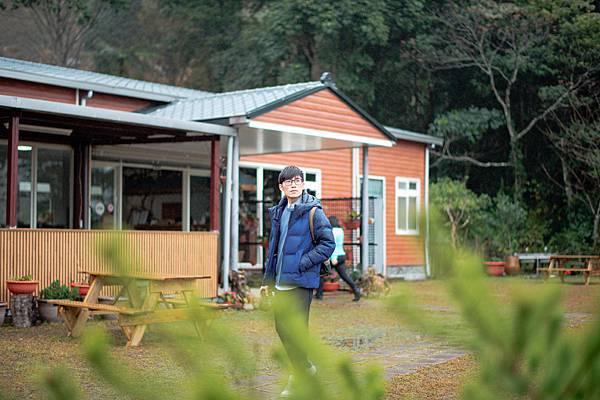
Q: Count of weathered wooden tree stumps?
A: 1